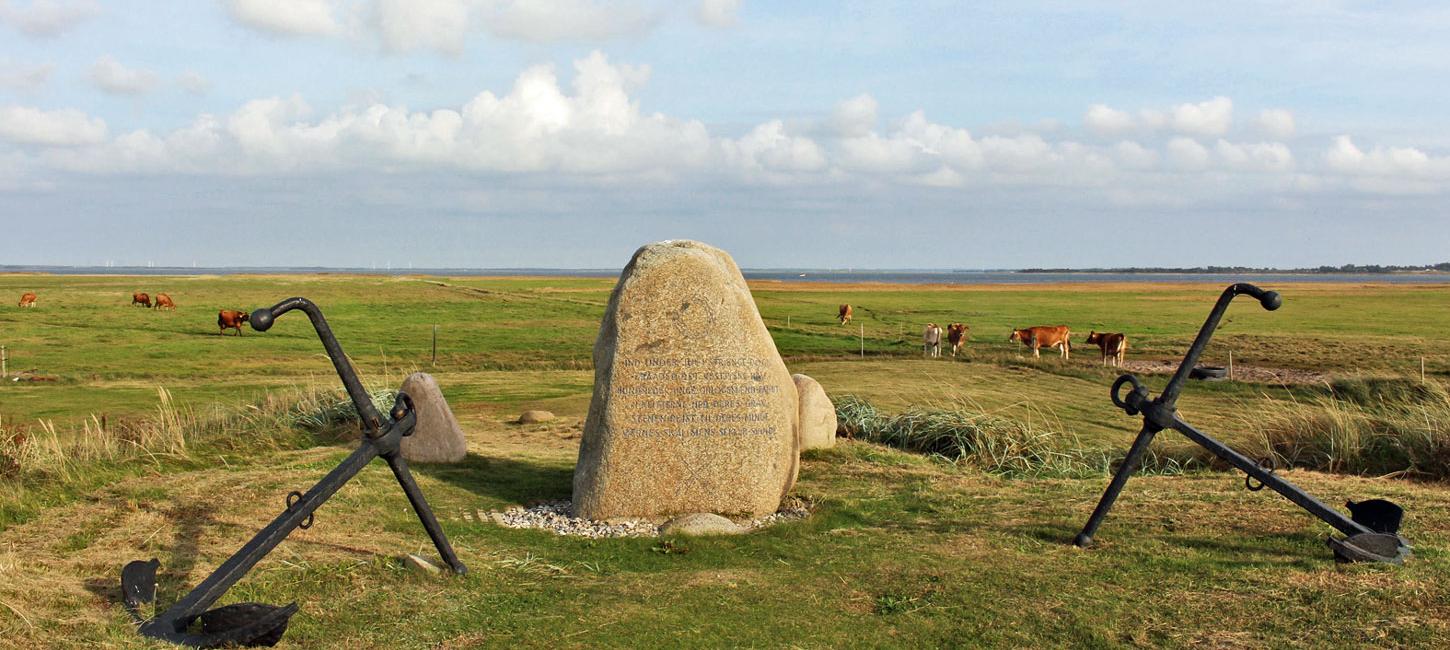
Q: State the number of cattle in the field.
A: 9